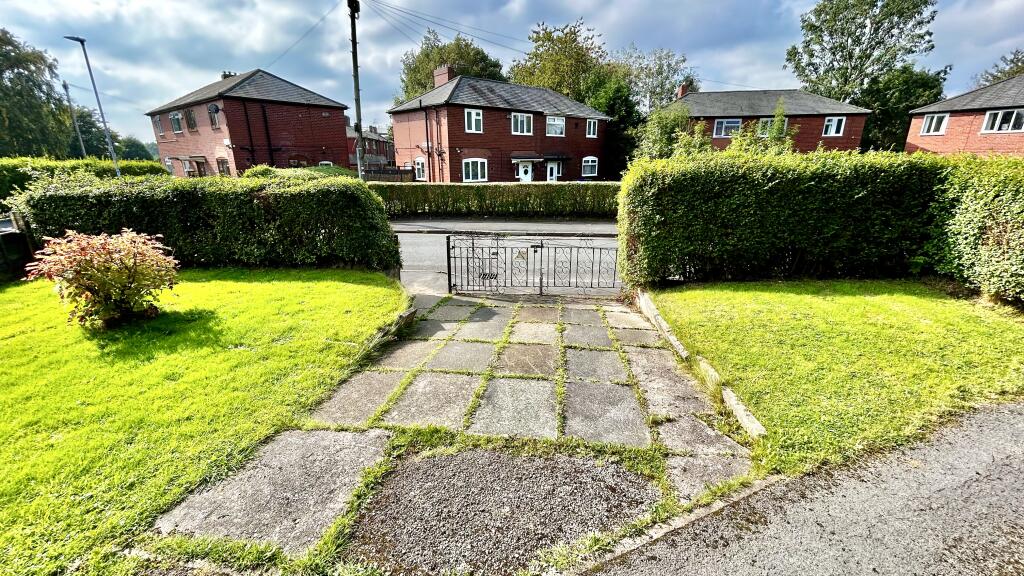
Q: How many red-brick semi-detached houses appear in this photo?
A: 4